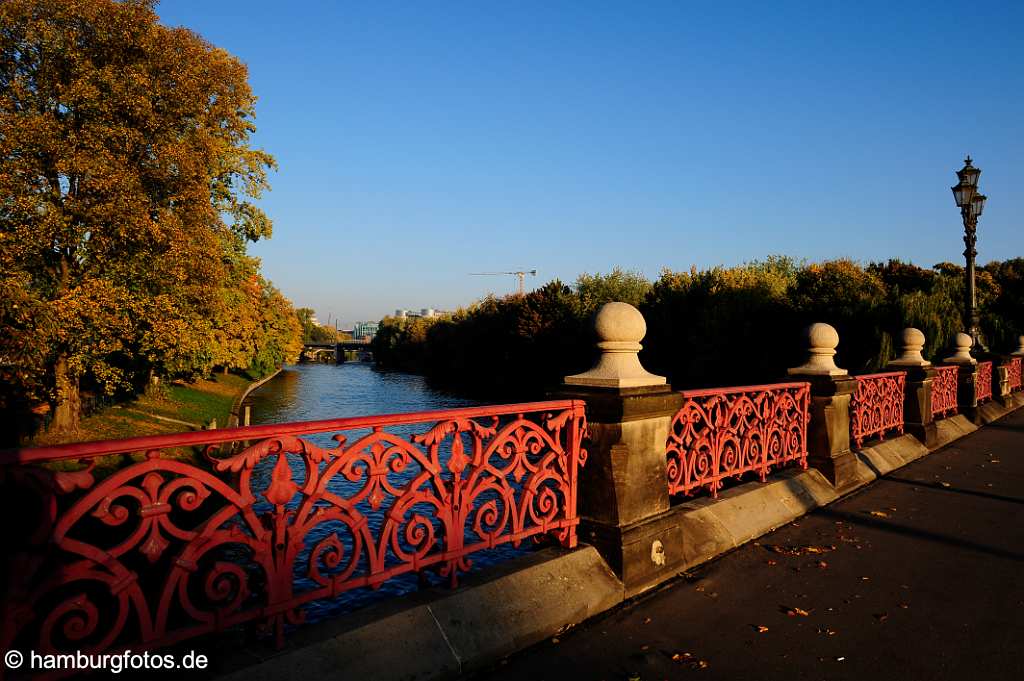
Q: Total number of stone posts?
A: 5